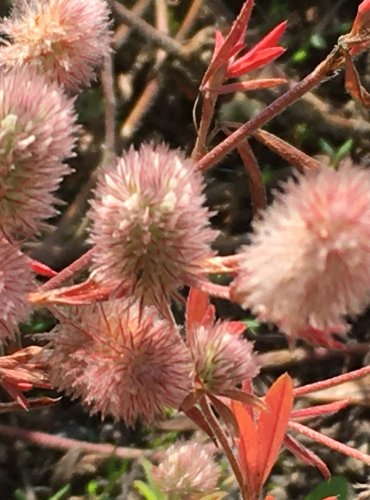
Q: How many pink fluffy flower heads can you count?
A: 8